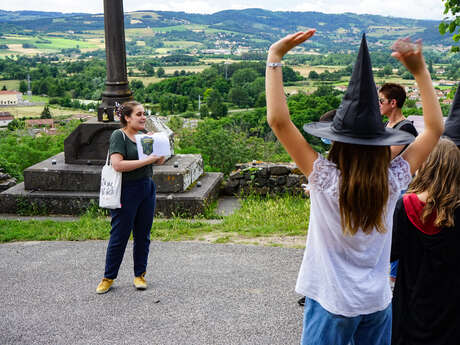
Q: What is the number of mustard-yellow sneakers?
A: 2